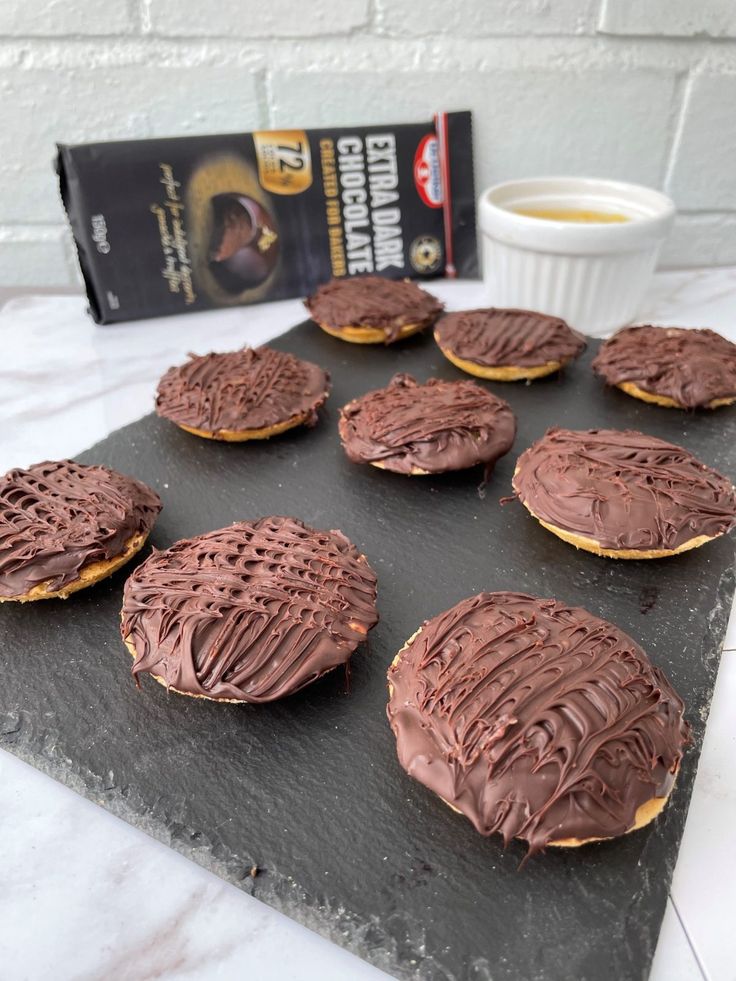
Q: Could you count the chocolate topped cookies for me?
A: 9